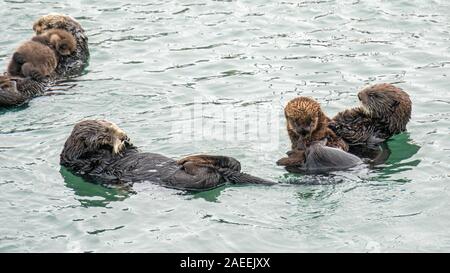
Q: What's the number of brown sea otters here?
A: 5